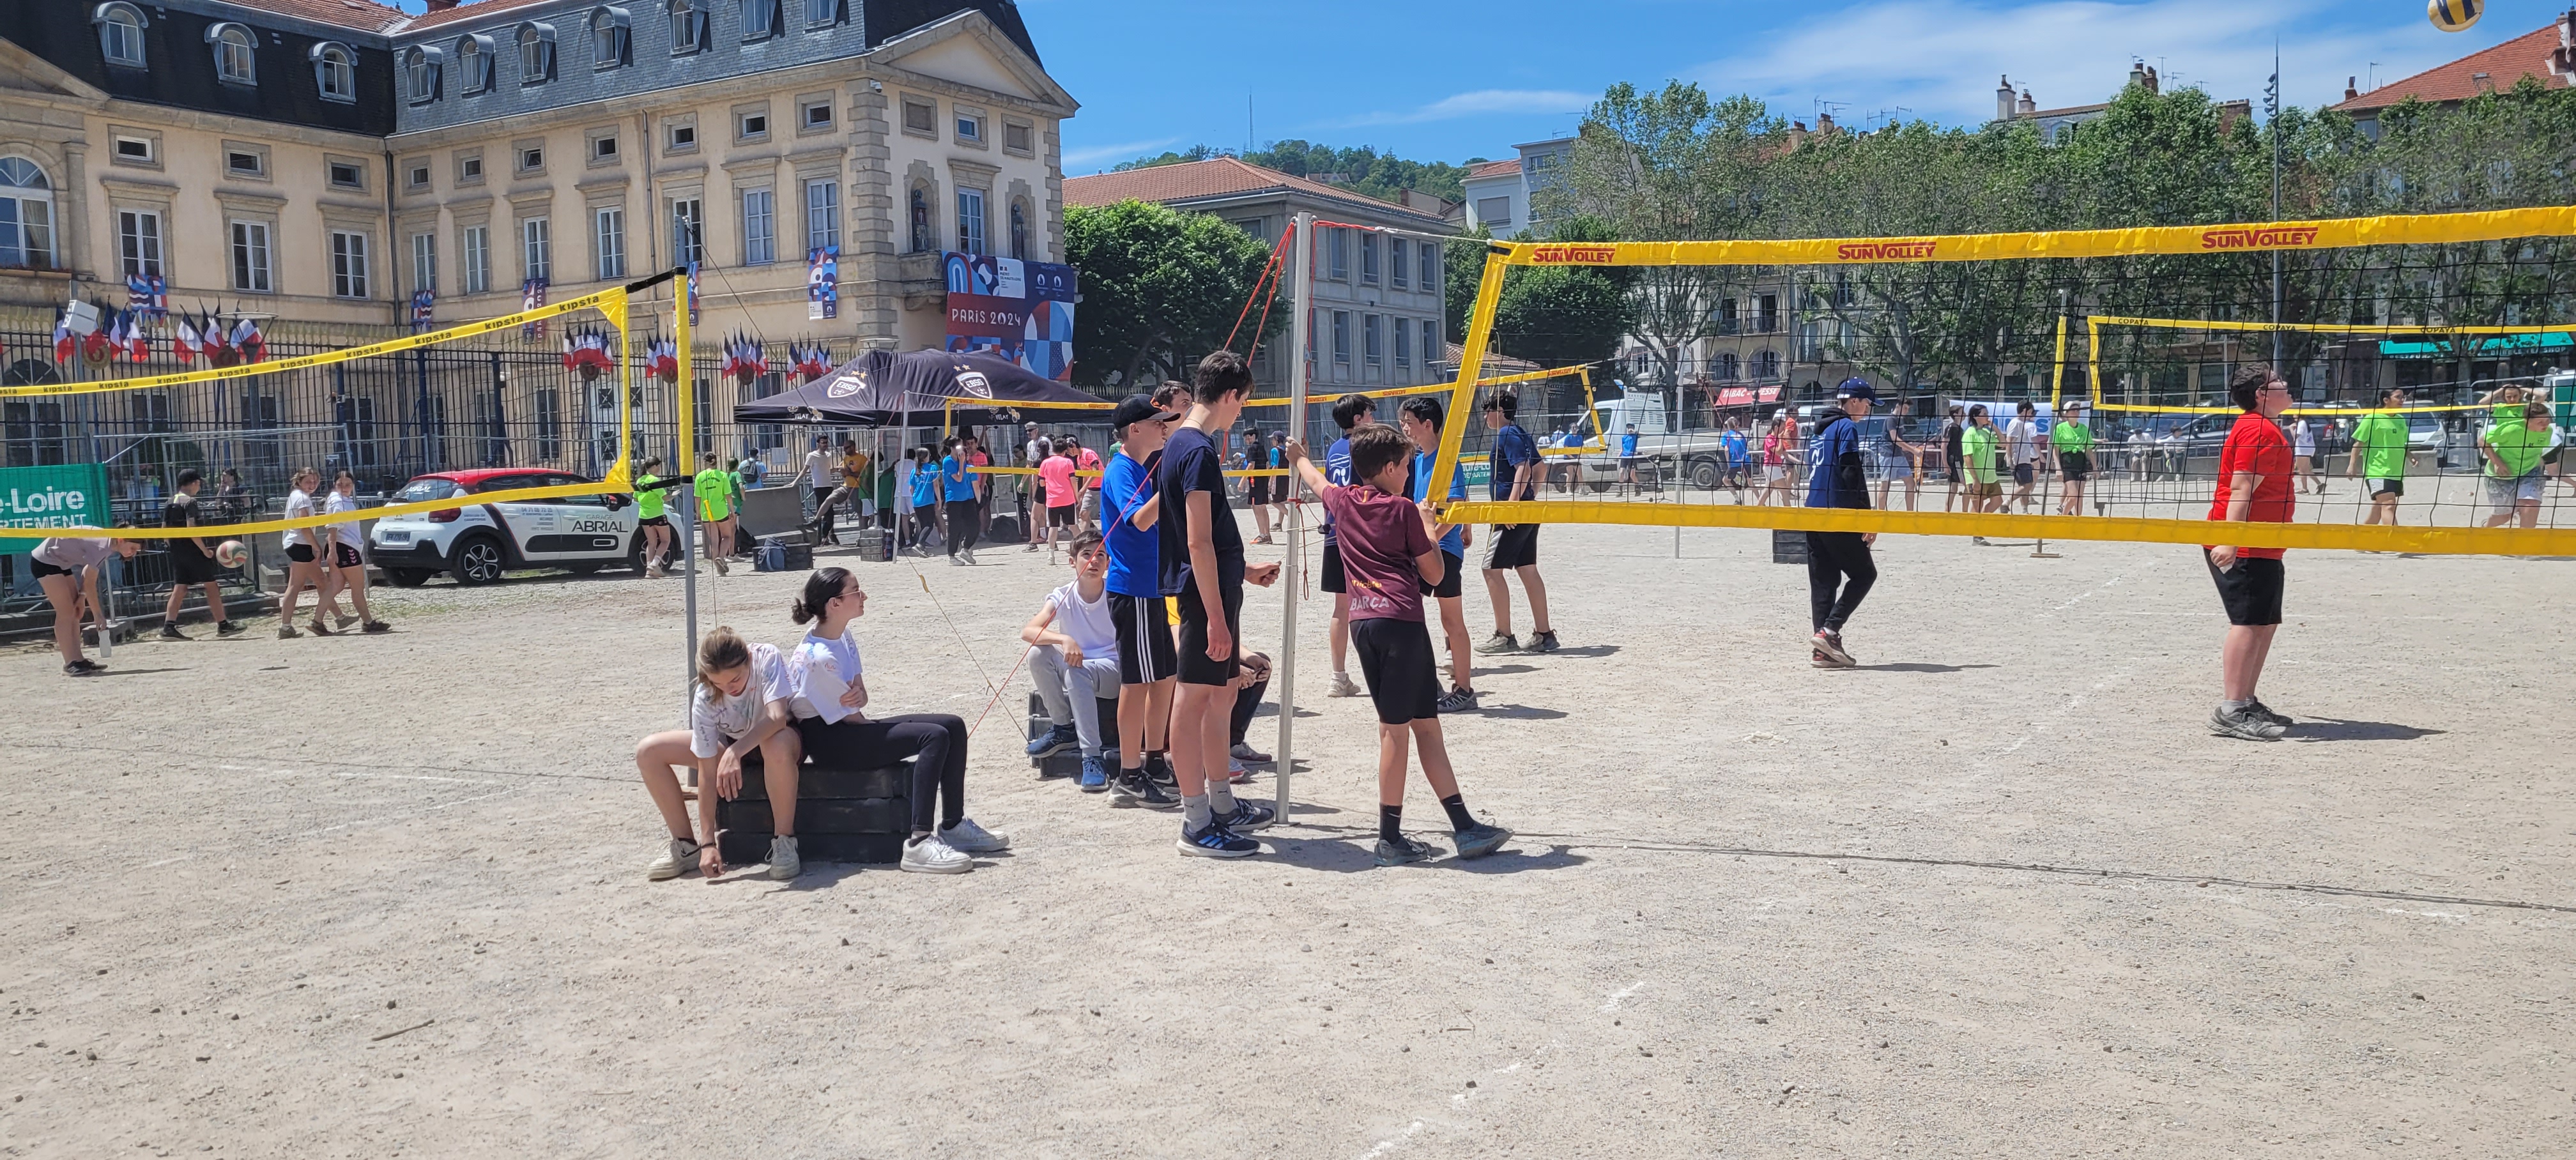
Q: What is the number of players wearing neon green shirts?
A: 7